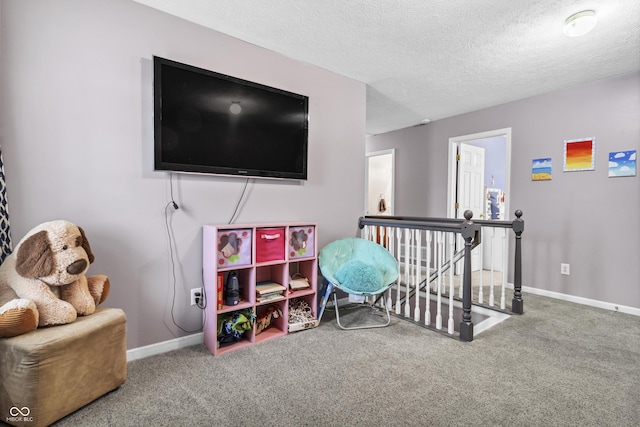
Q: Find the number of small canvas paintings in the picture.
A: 3